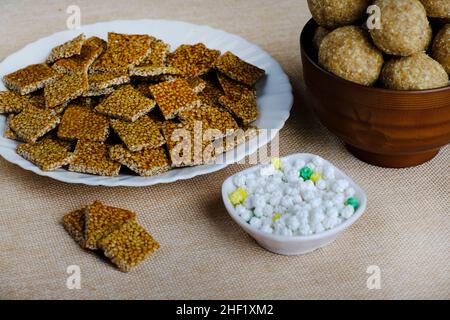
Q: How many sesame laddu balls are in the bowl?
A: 7